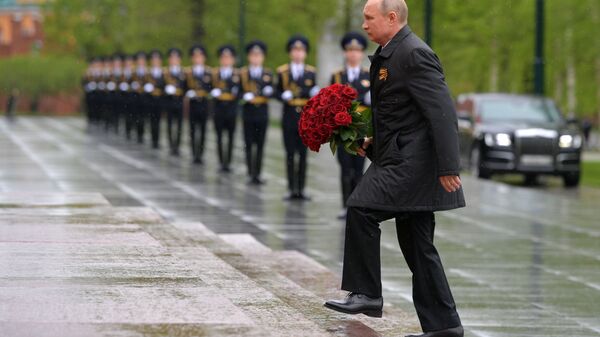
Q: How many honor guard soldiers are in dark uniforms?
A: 13